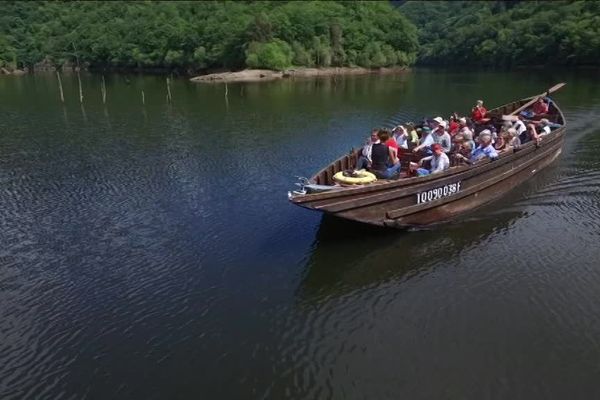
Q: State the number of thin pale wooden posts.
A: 6